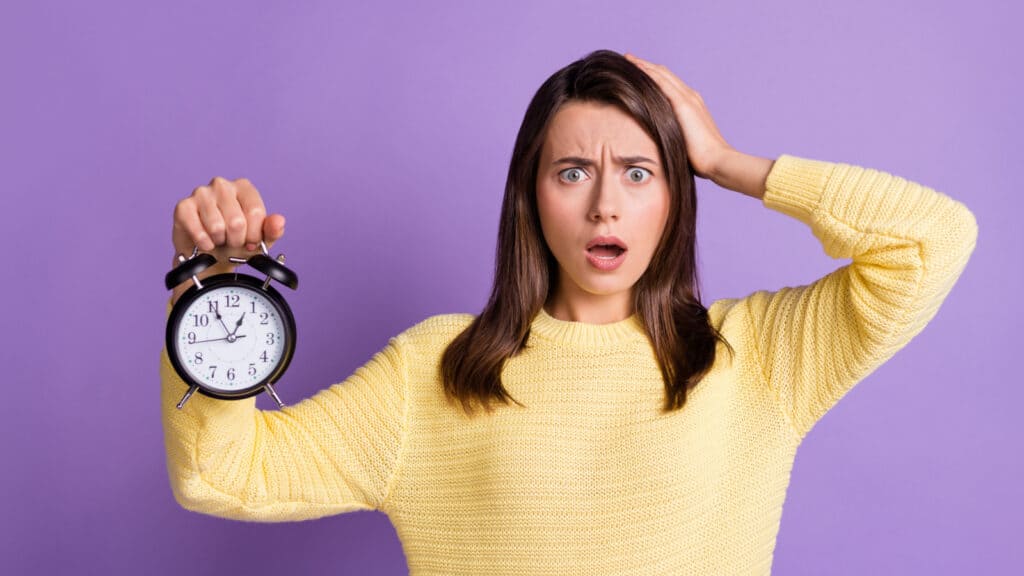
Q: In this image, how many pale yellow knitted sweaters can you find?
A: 1